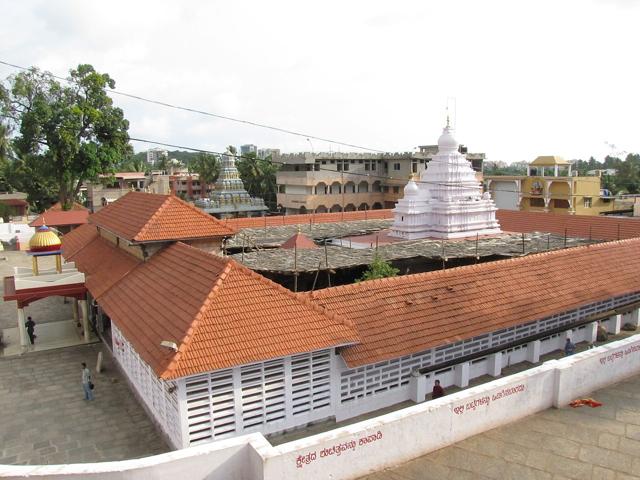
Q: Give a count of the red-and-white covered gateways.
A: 1